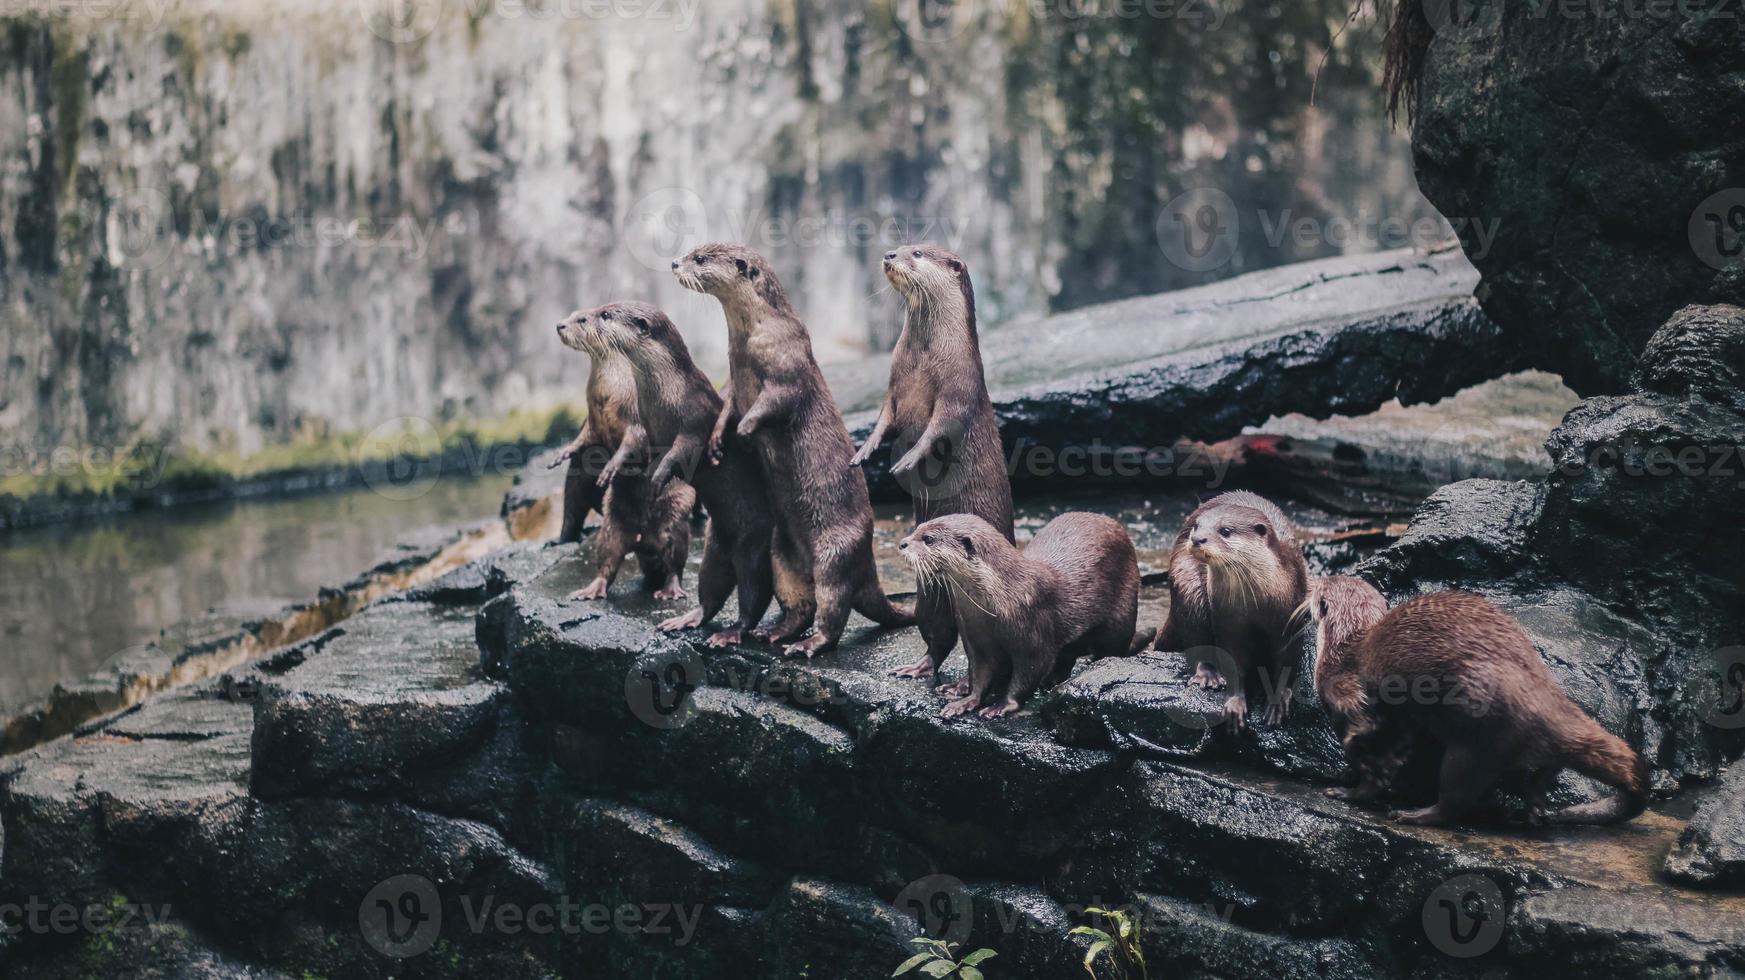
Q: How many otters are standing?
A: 4